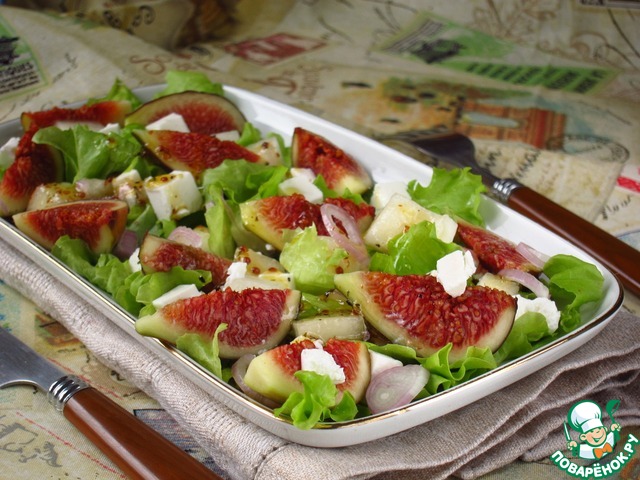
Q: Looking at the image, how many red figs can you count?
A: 12